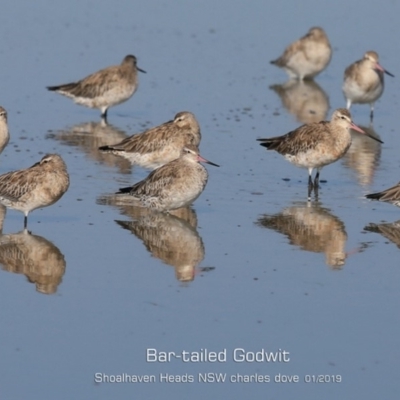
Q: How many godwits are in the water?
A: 9